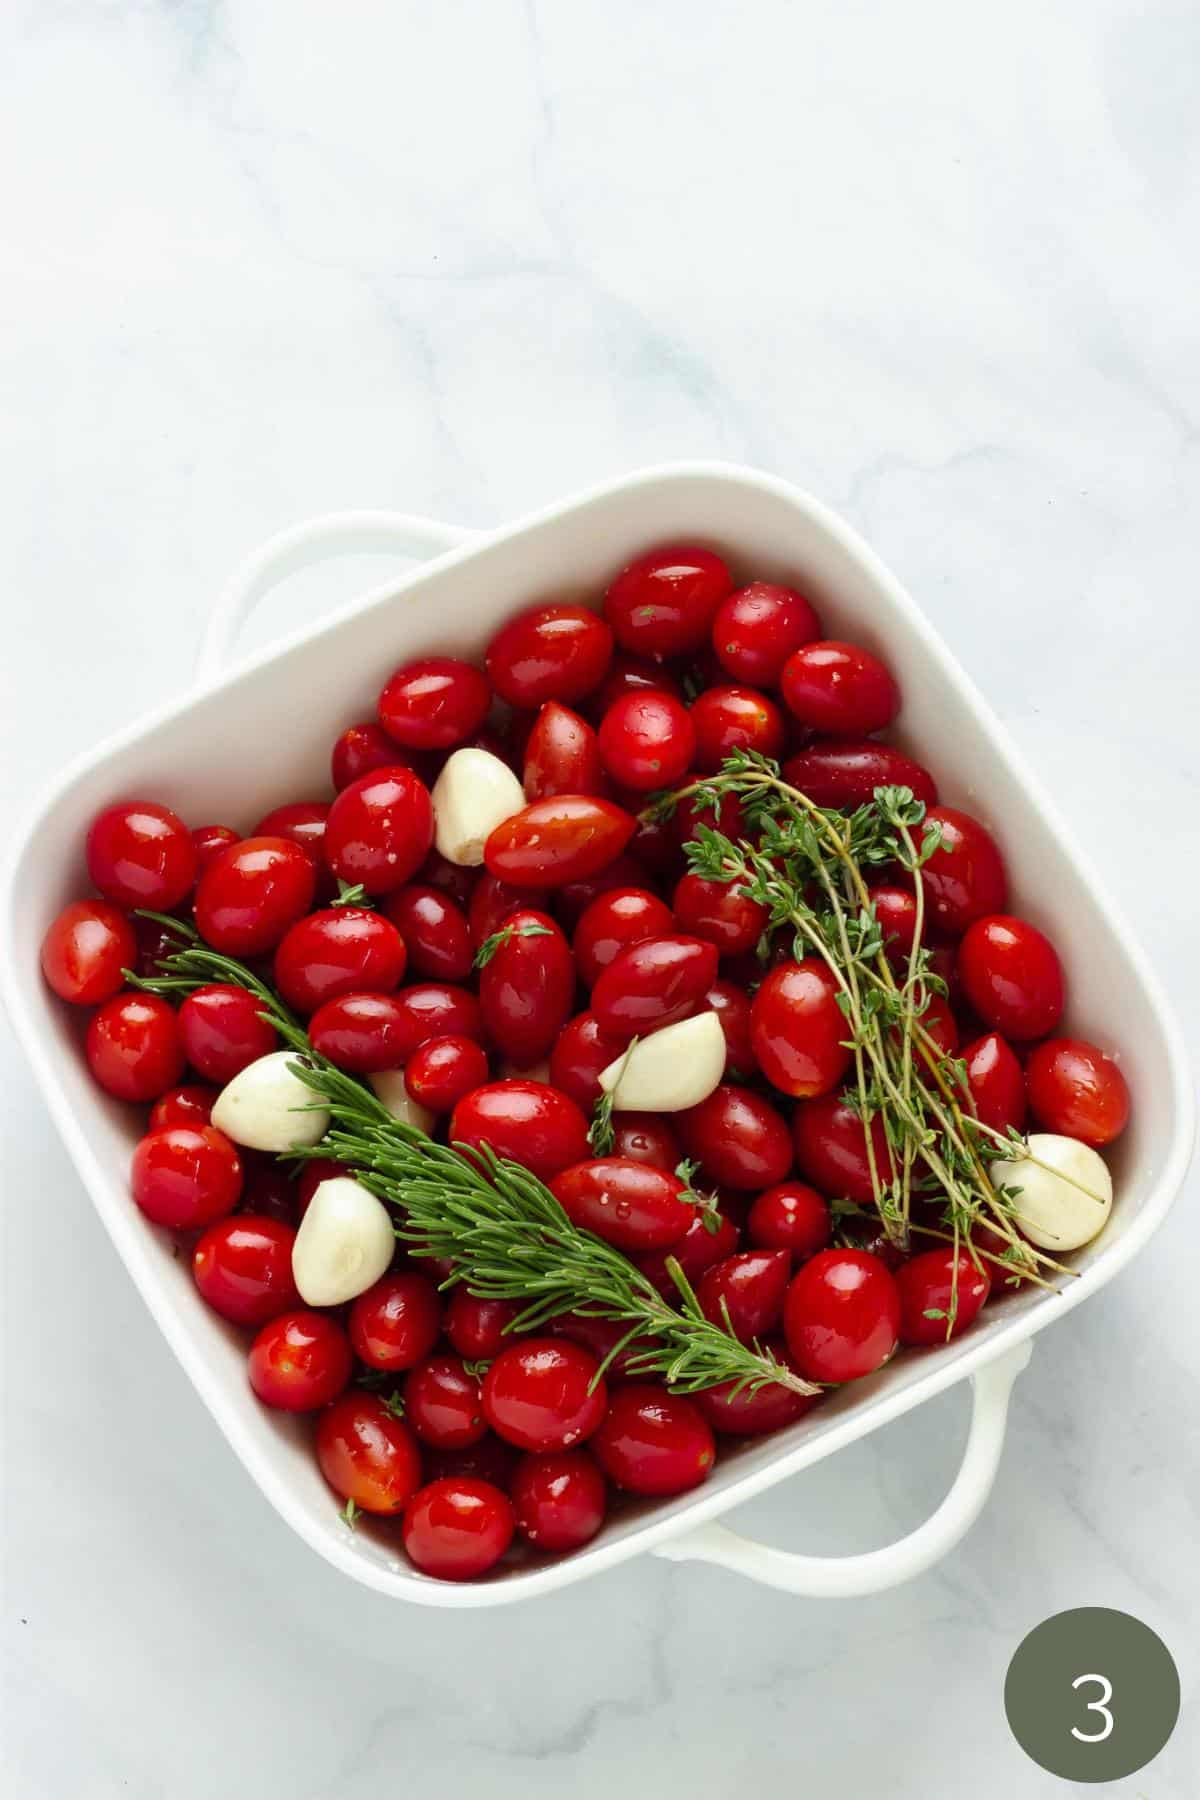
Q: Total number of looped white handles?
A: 2